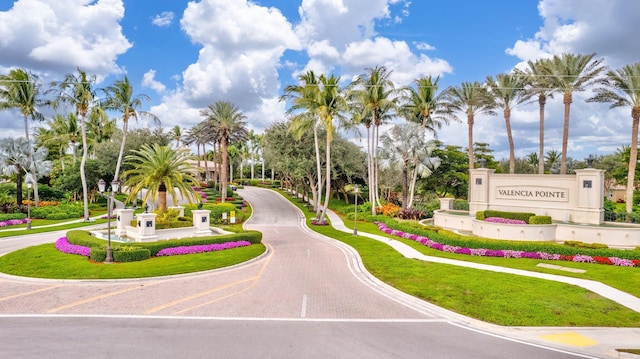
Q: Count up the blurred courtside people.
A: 0